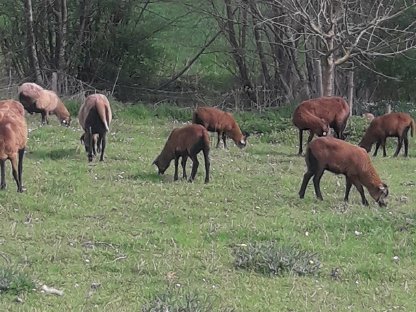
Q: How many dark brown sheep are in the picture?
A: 5